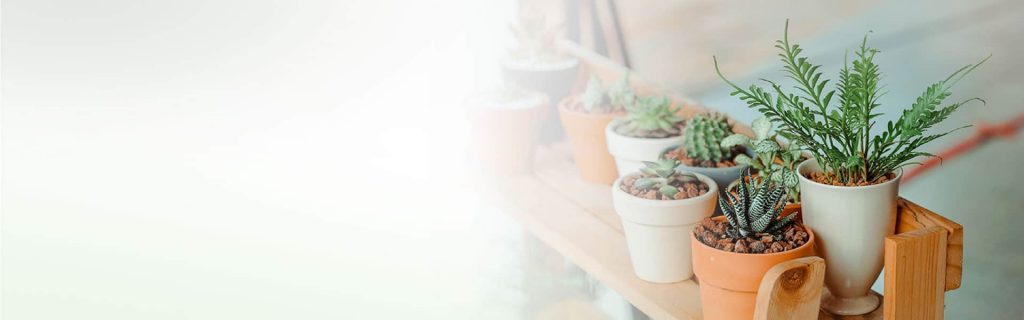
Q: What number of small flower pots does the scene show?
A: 9